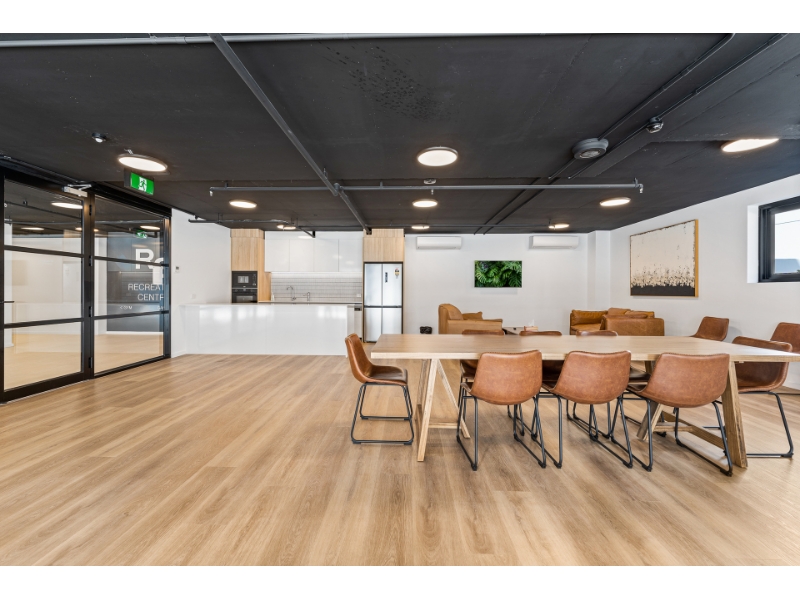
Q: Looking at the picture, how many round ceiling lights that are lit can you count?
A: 9